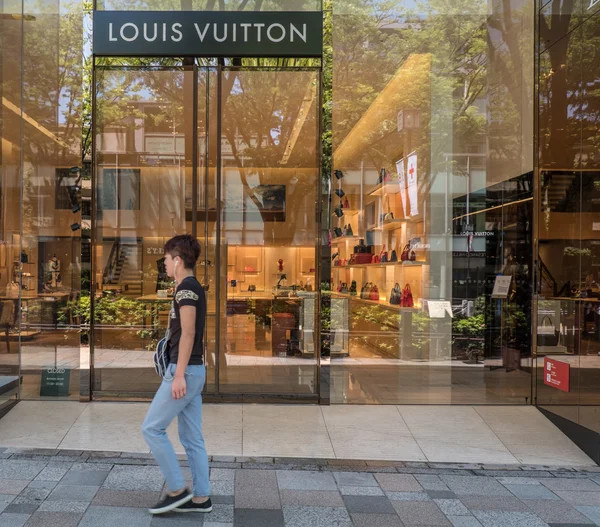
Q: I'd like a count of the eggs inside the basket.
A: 0